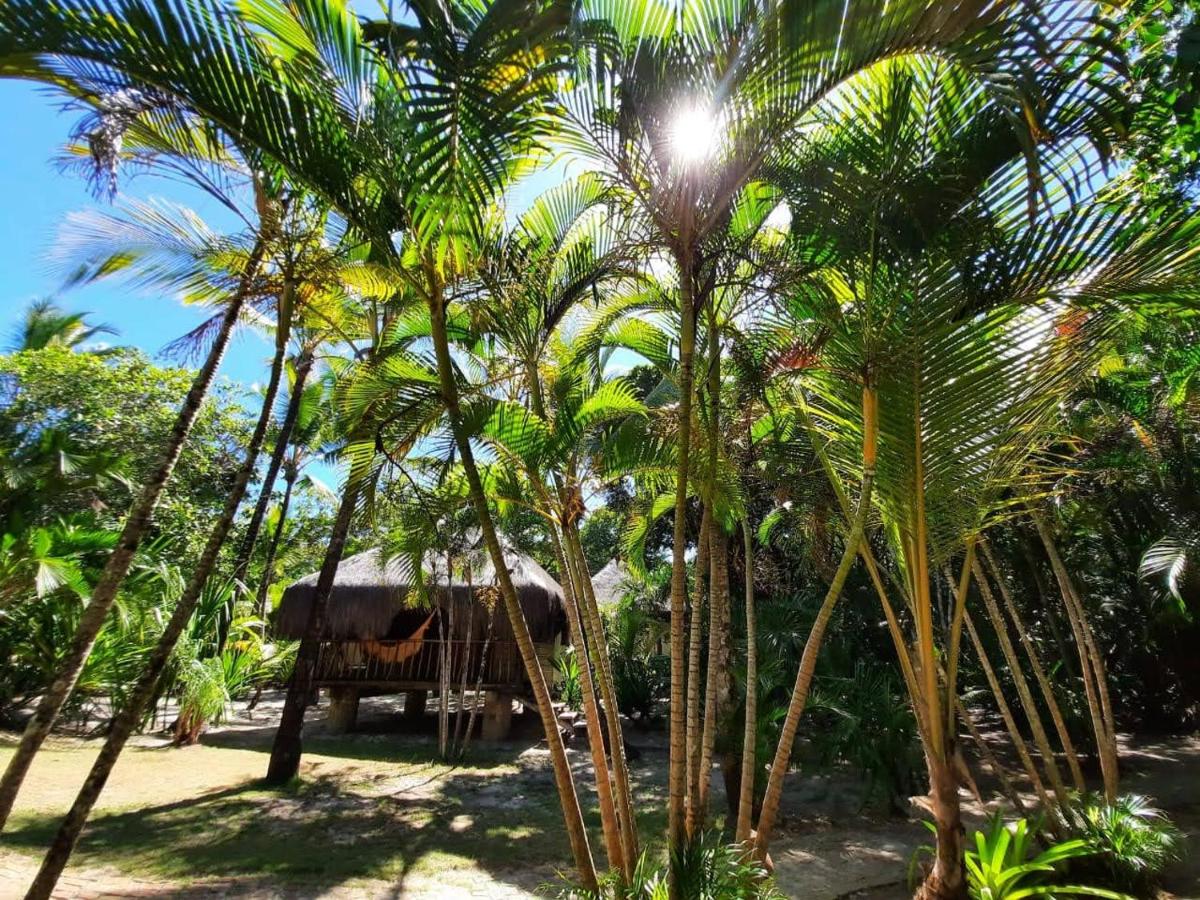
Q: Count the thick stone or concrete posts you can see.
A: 3